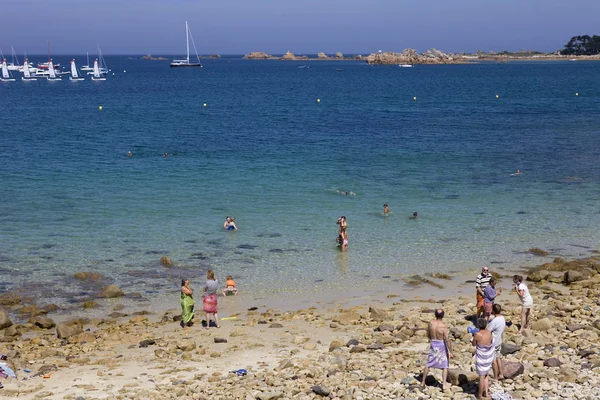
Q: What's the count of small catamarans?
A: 5